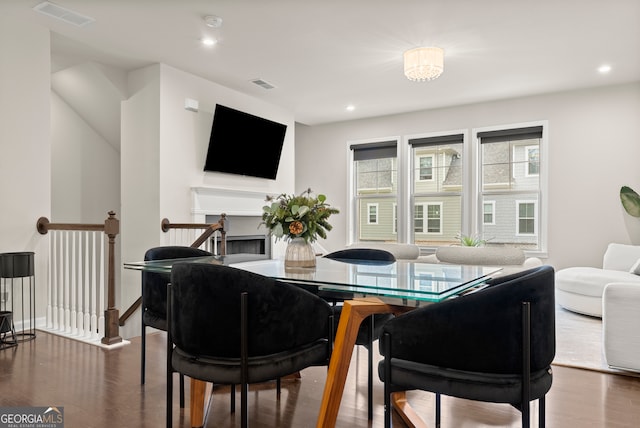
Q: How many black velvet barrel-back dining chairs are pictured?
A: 4